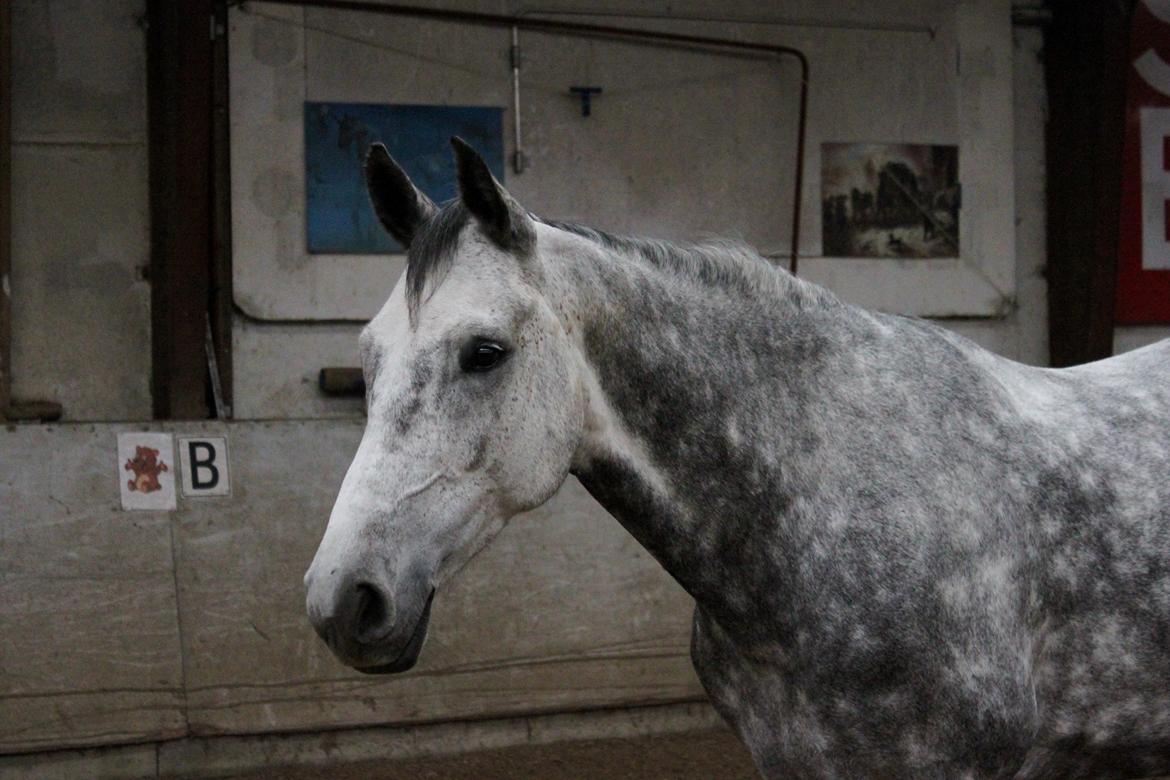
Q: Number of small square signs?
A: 2